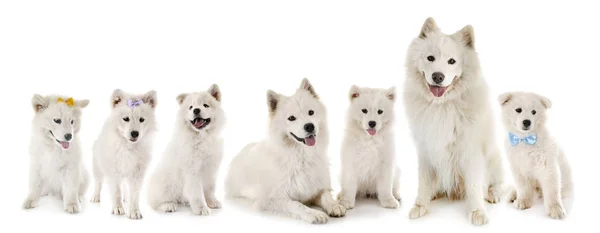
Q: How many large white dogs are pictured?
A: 2